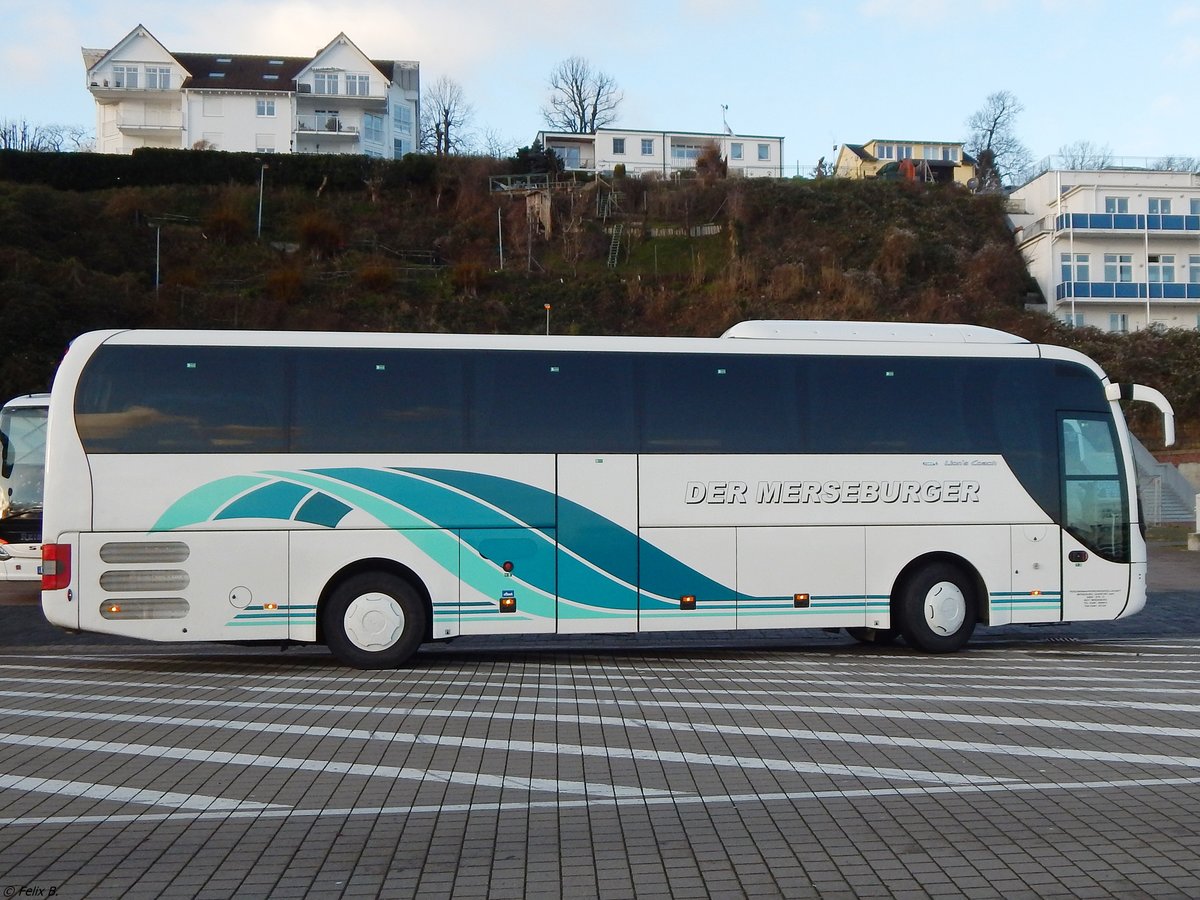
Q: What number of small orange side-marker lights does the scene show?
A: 6